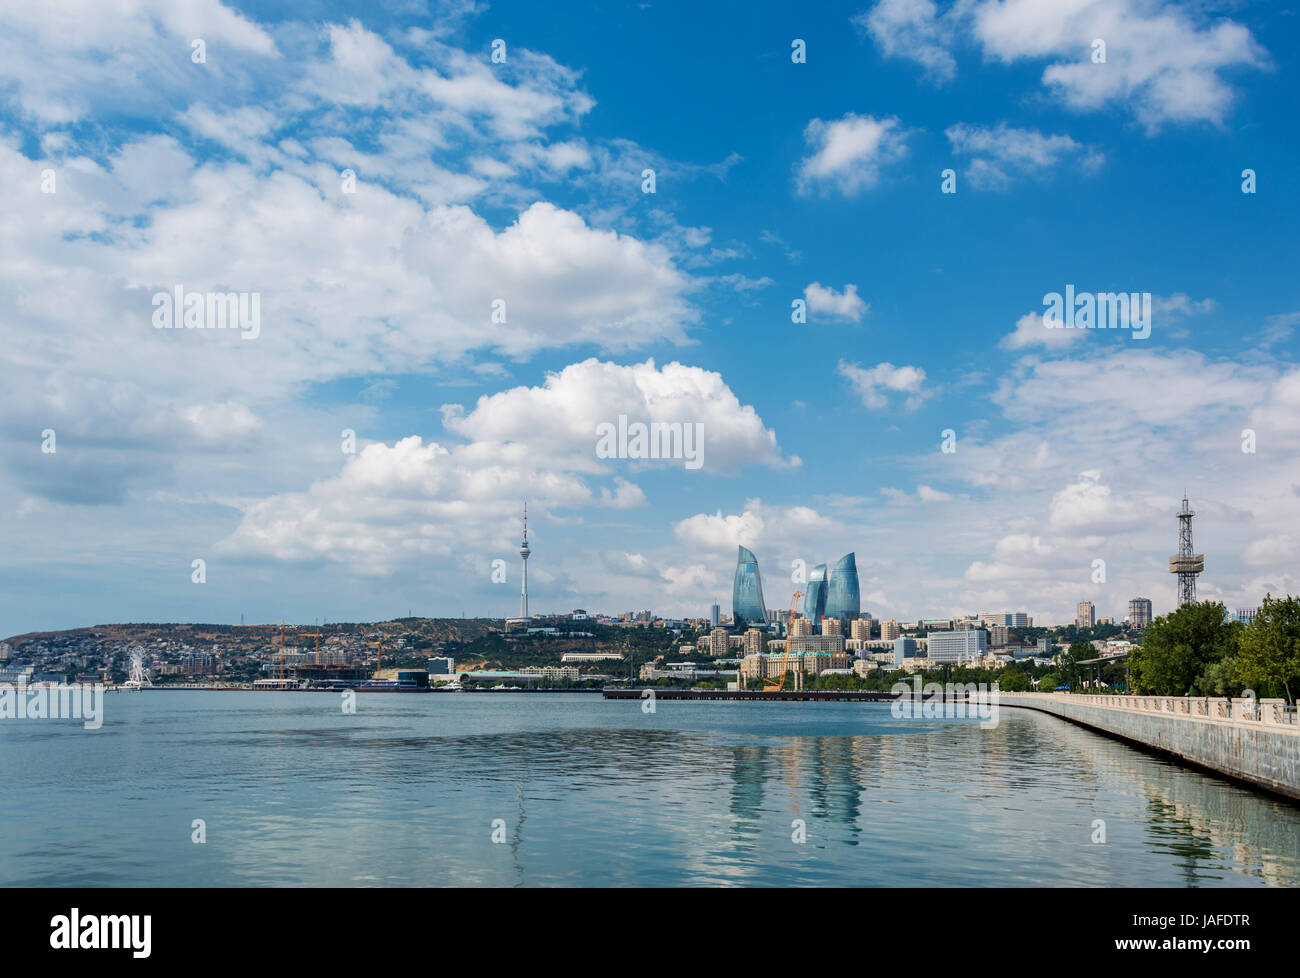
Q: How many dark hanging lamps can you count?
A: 0